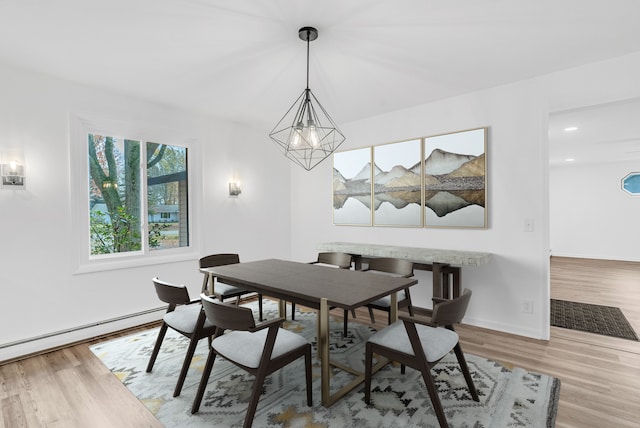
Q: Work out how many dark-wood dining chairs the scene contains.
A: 6